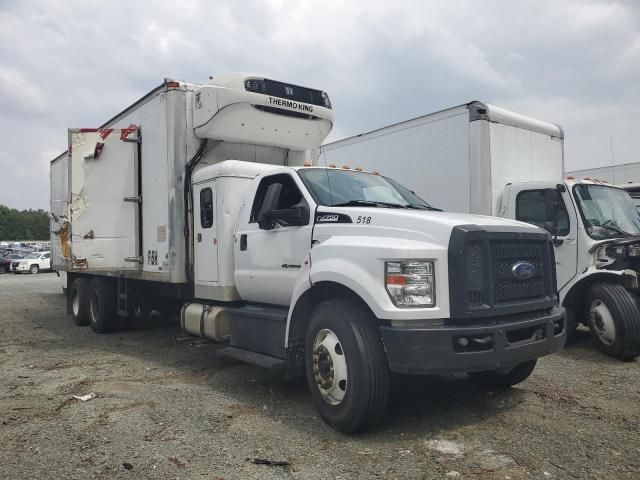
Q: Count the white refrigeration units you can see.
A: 1